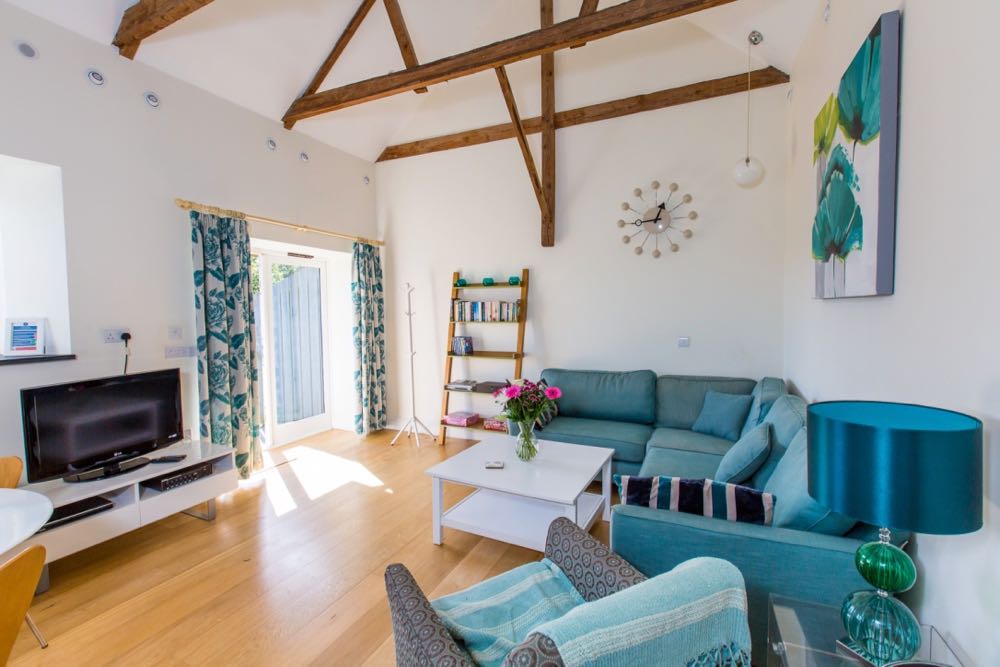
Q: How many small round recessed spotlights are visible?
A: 6